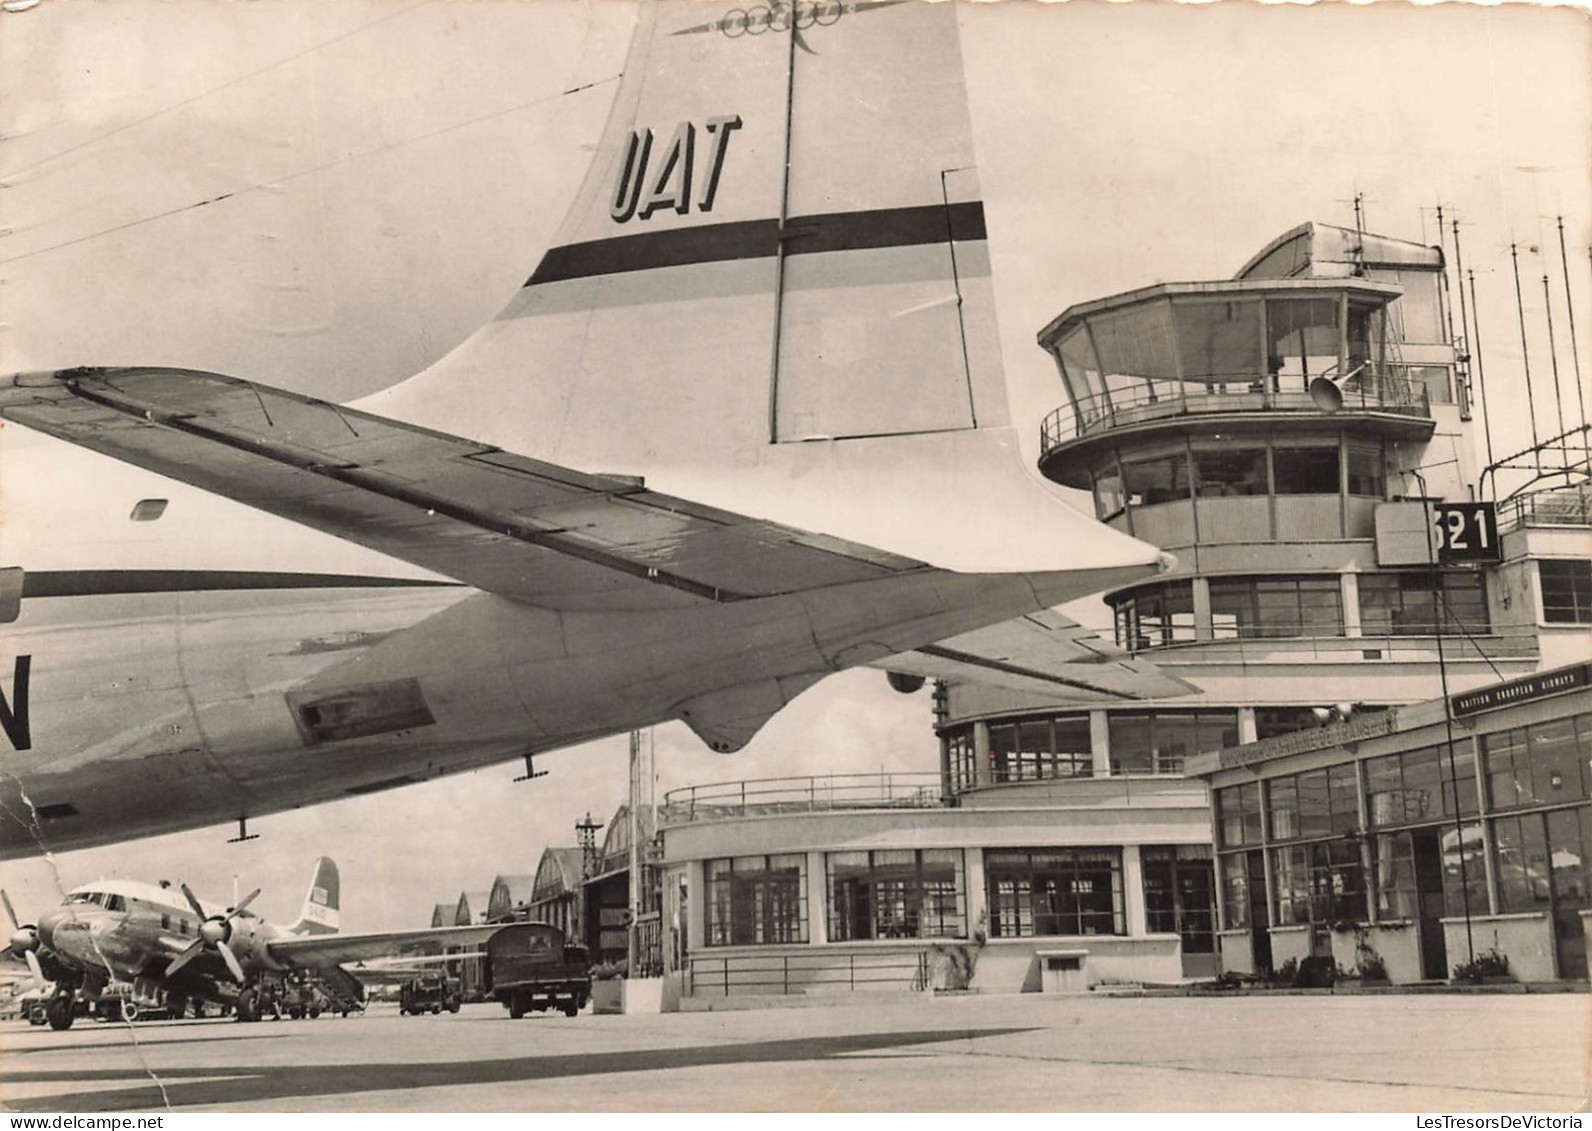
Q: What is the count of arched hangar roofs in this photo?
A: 5